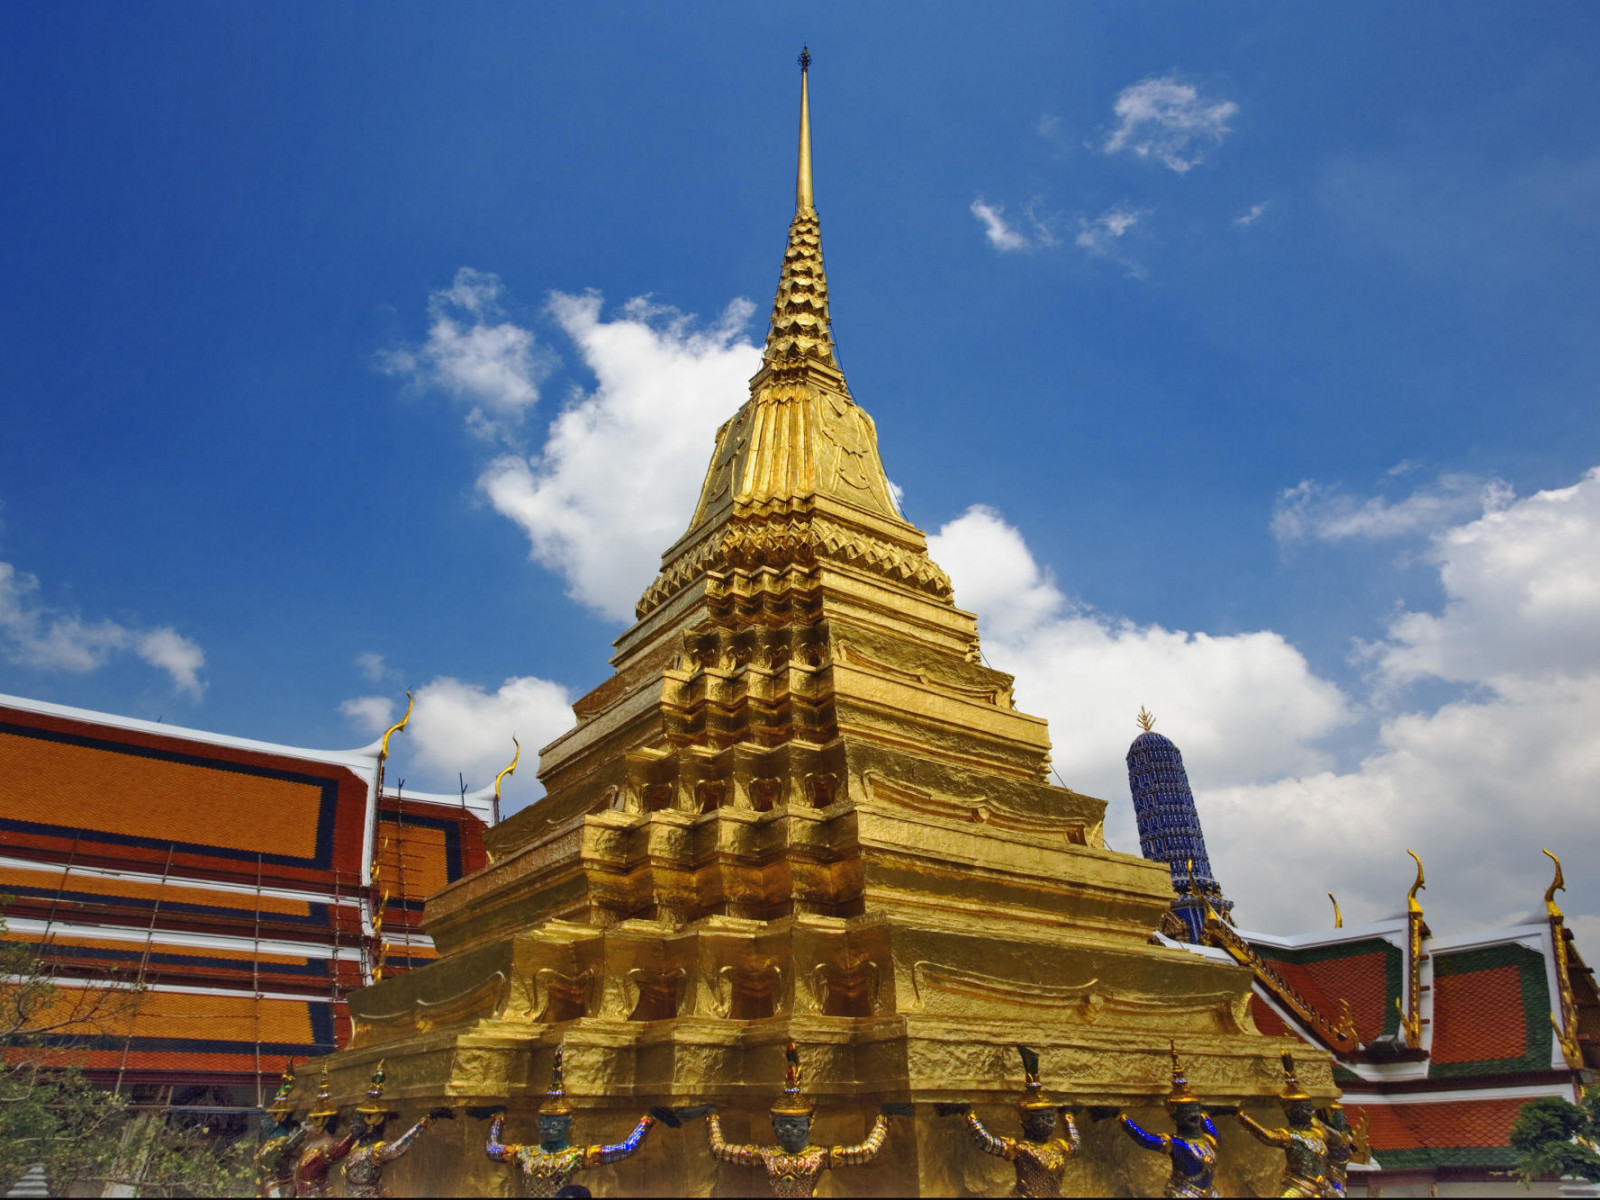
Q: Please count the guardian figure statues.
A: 9